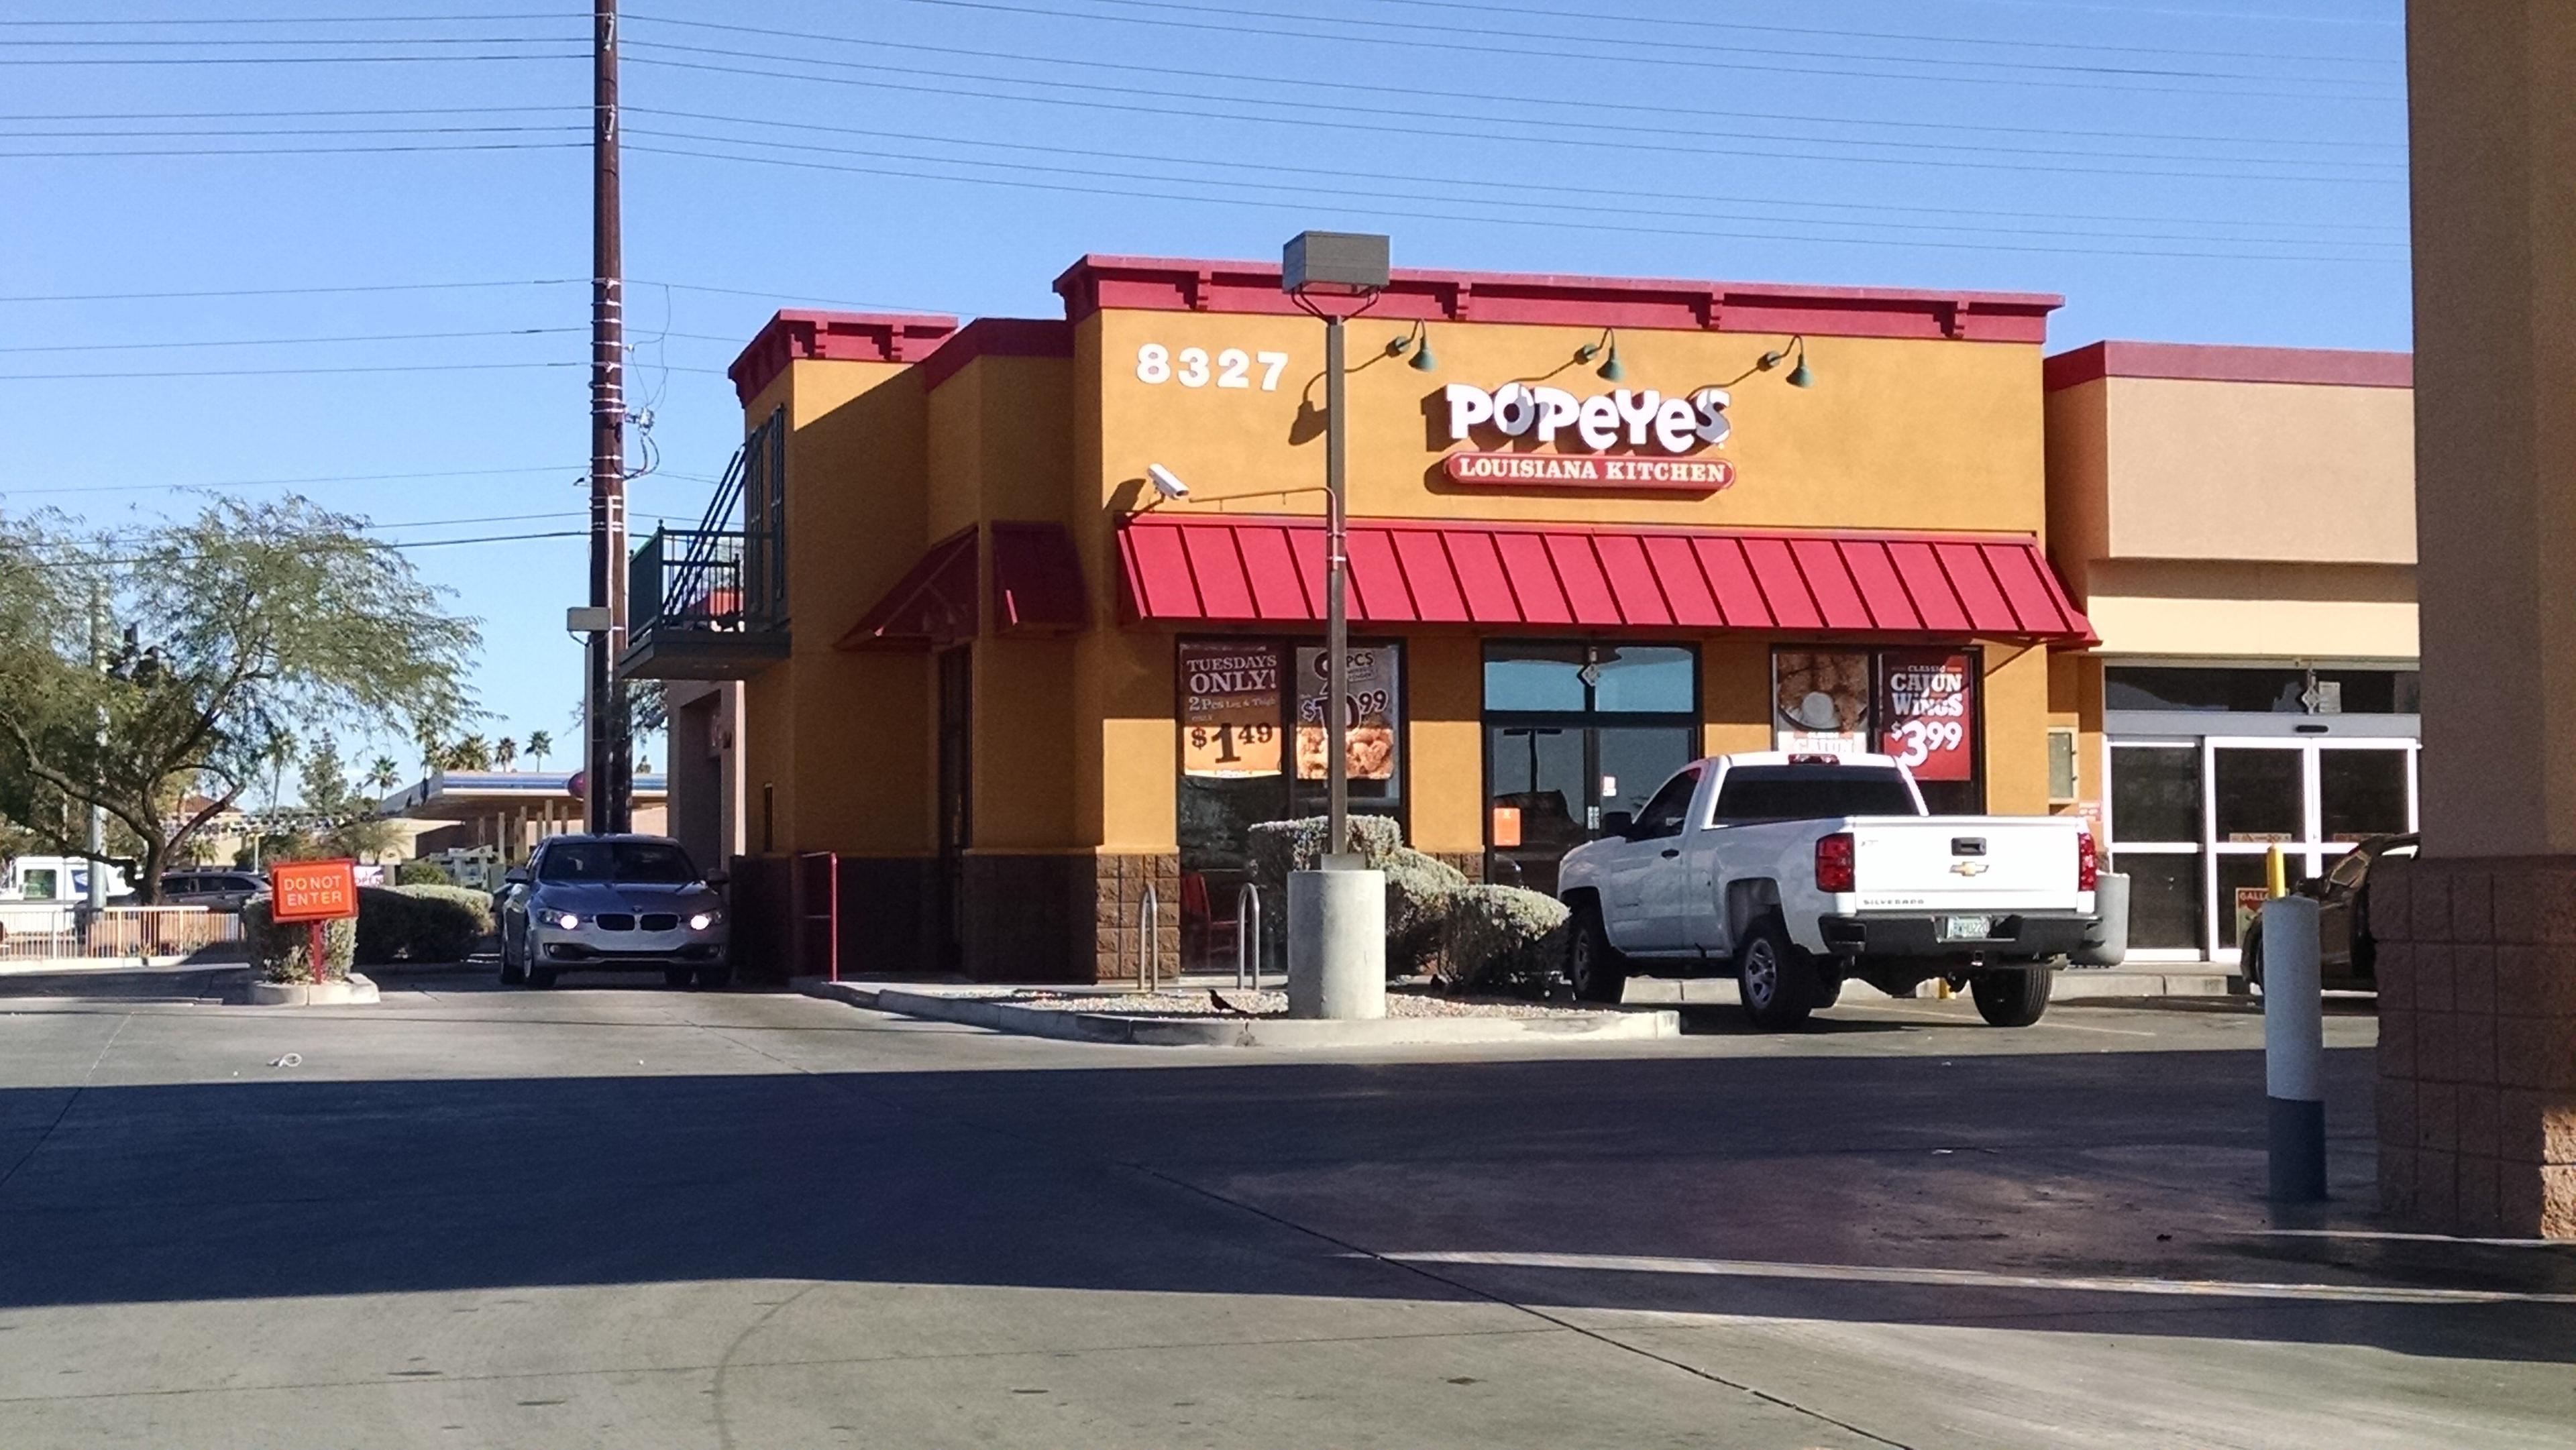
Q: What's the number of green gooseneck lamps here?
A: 3